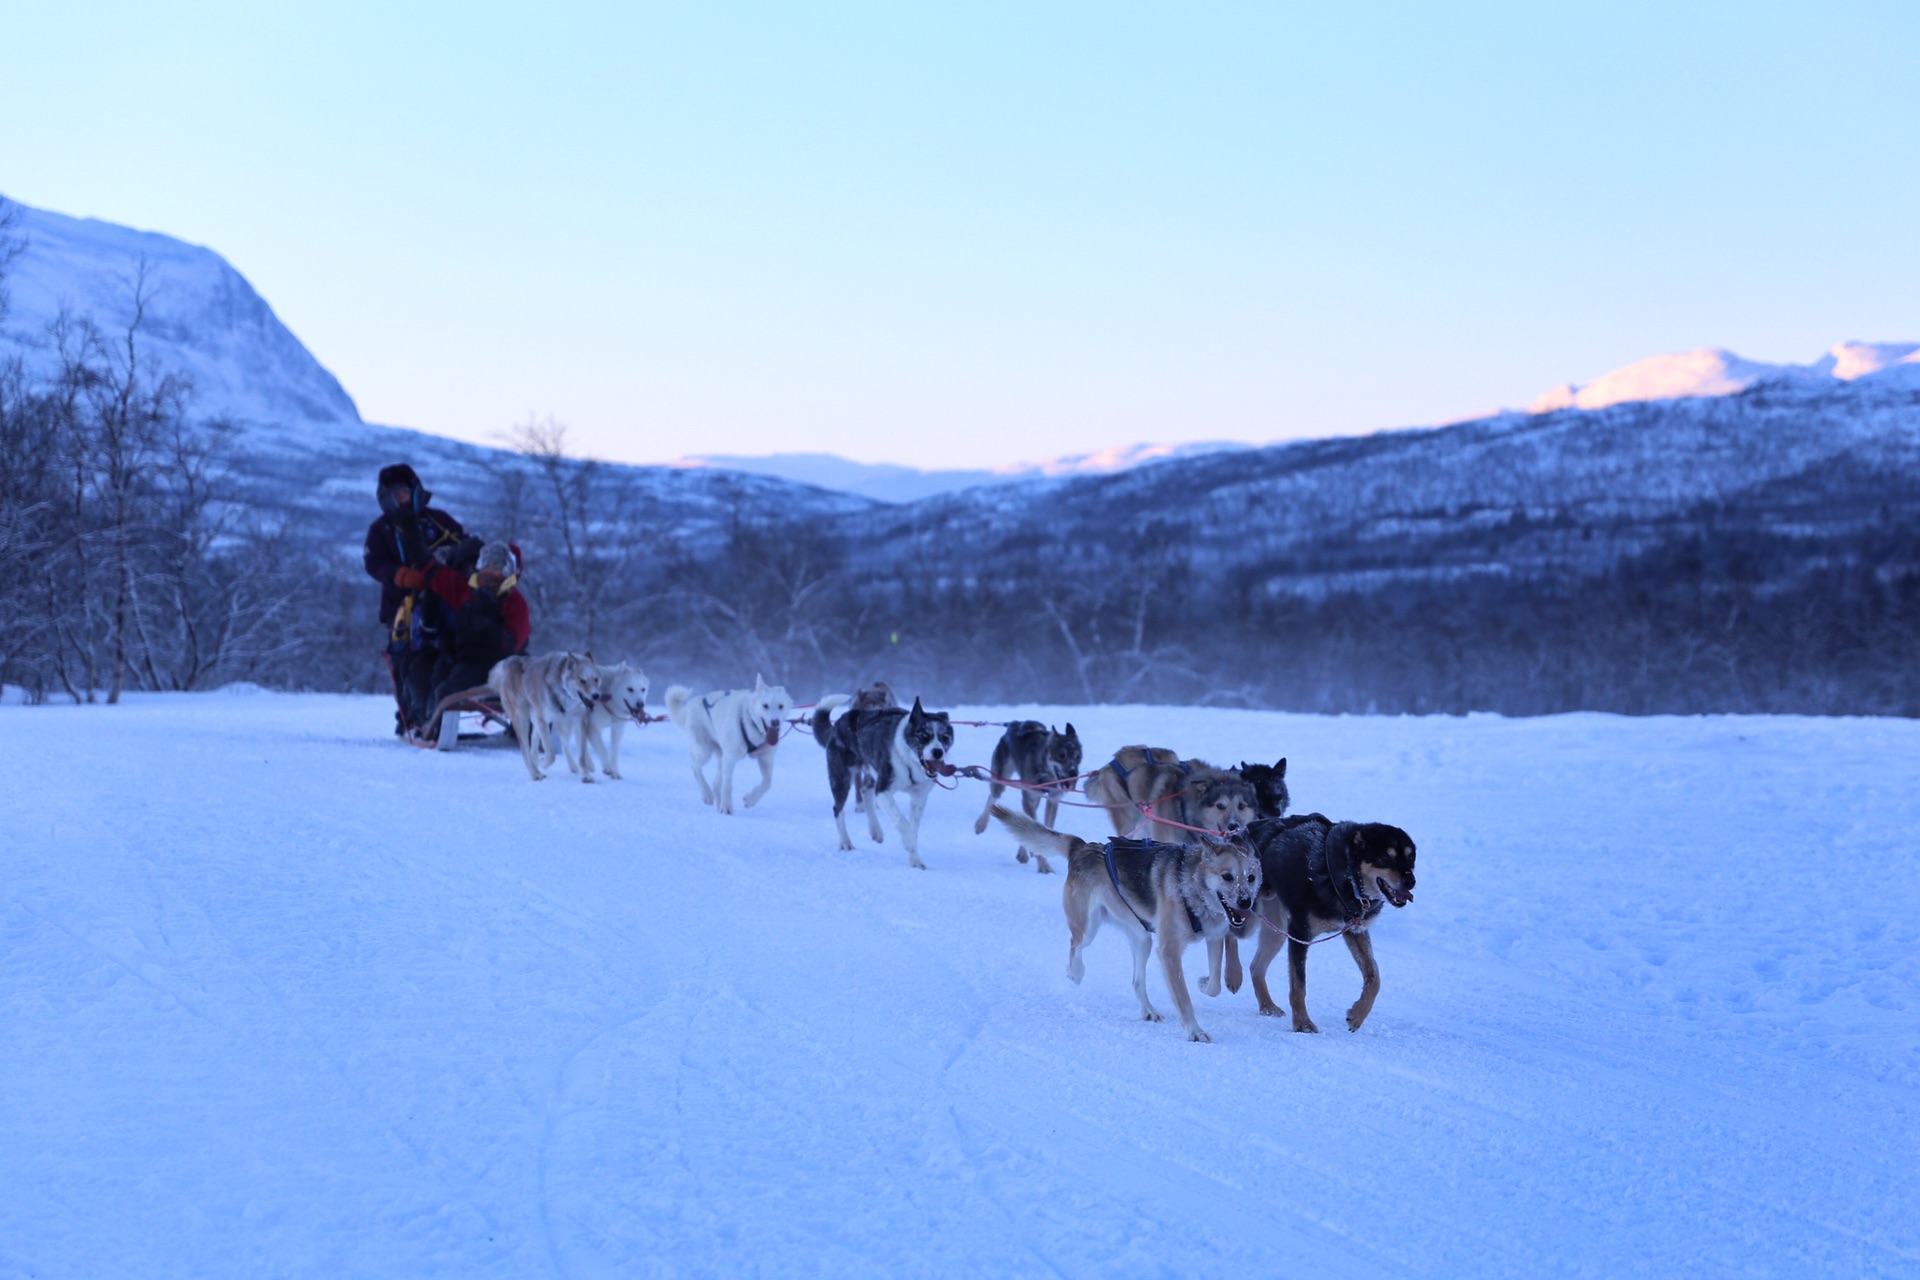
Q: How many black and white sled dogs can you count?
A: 1